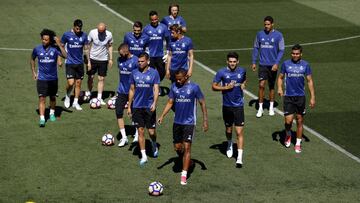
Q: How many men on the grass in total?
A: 13